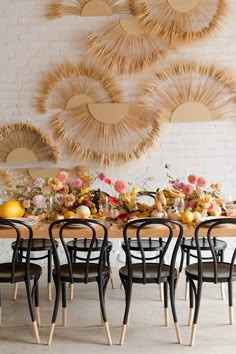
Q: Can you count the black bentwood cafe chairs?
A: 8